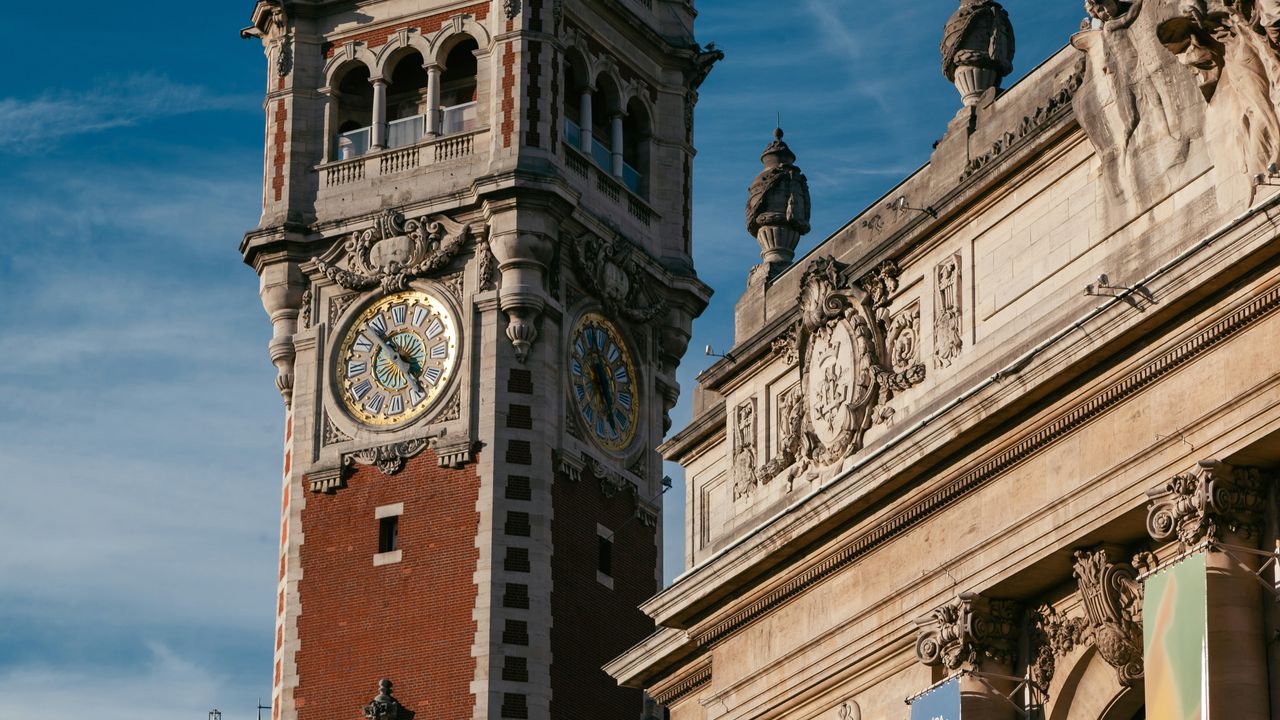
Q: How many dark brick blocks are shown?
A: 10